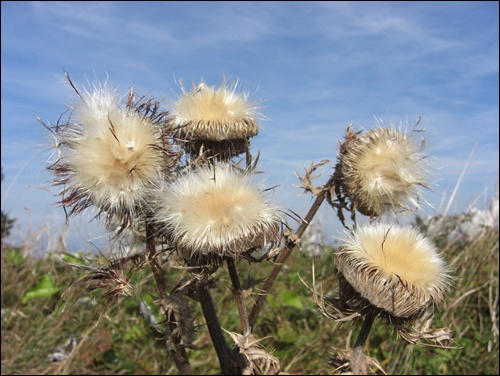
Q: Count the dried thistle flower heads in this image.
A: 5